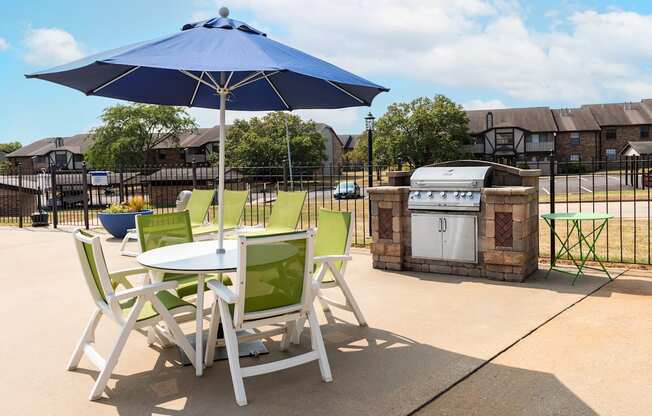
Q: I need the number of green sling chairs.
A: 7